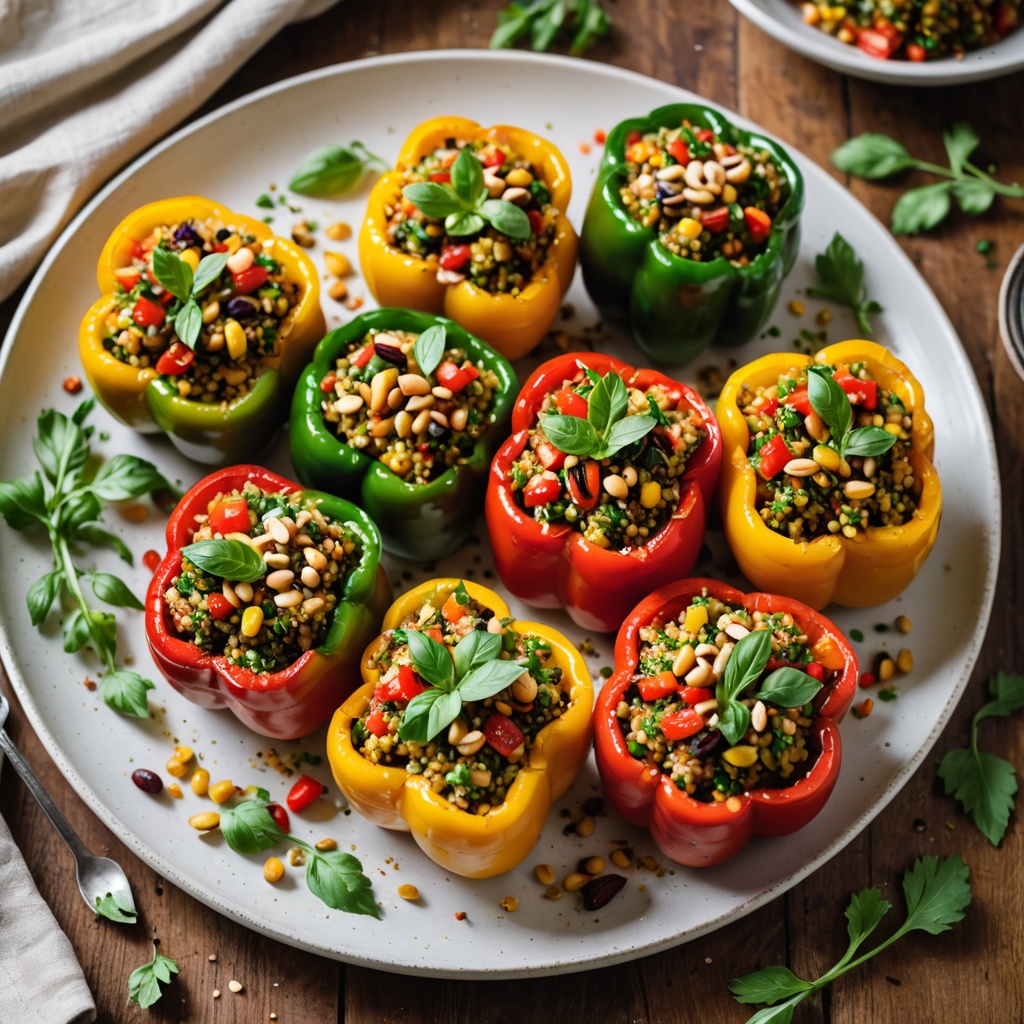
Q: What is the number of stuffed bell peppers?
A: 9